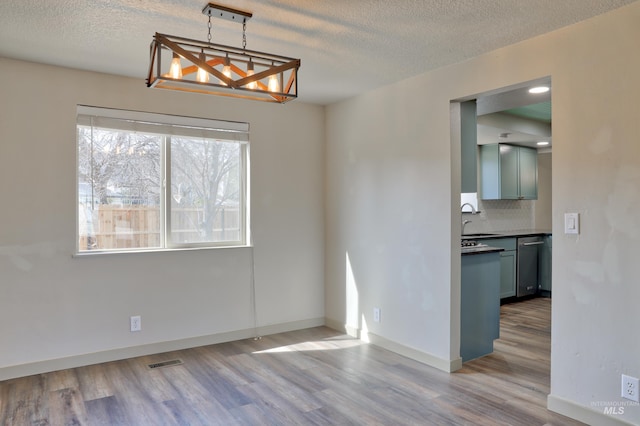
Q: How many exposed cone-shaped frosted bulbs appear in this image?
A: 5